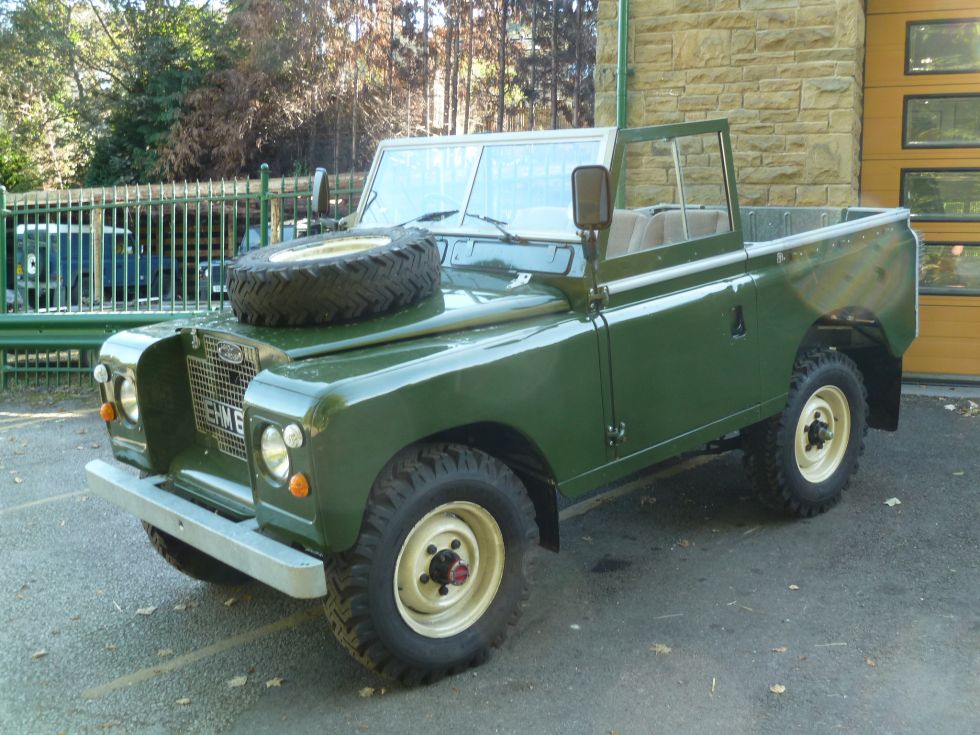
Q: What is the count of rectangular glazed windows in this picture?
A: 4